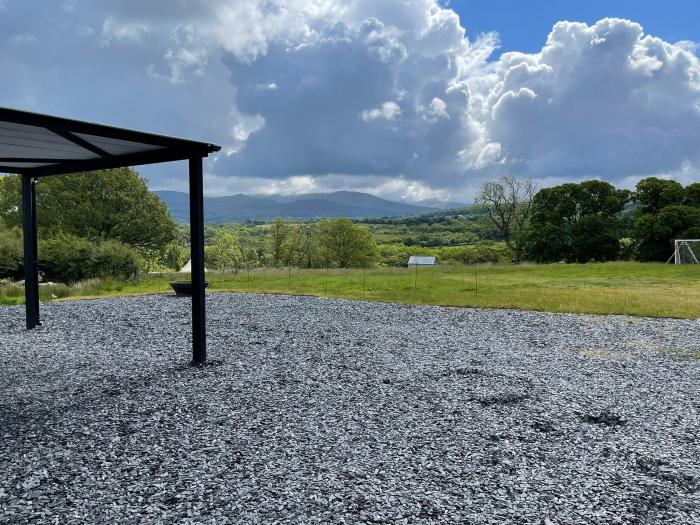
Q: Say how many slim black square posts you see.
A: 2